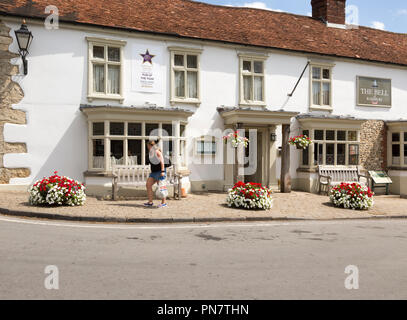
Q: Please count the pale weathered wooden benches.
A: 2